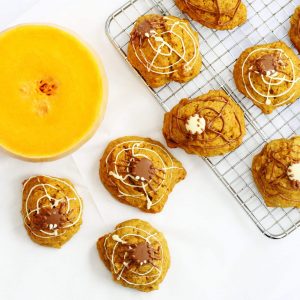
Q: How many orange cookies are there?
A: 9